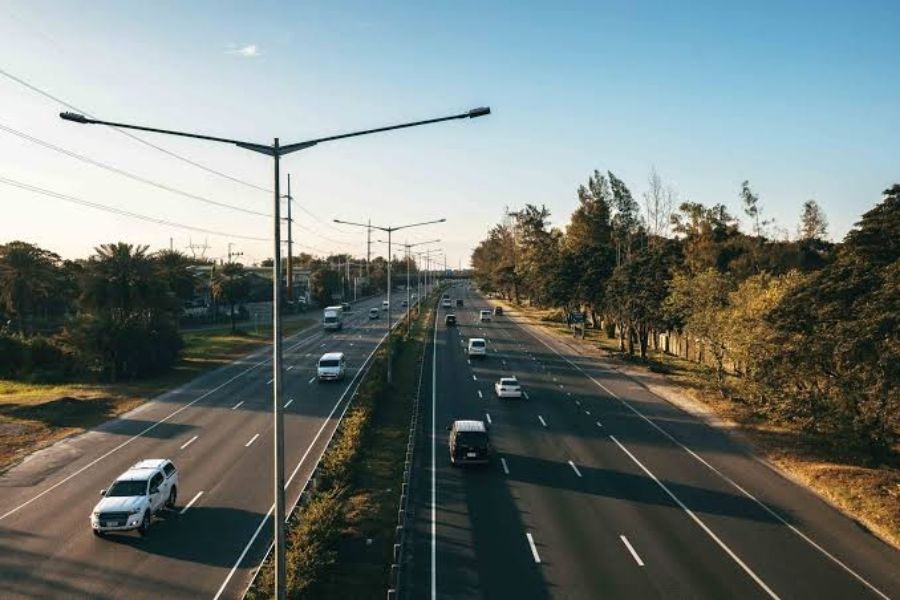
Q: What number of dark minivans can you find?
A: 1